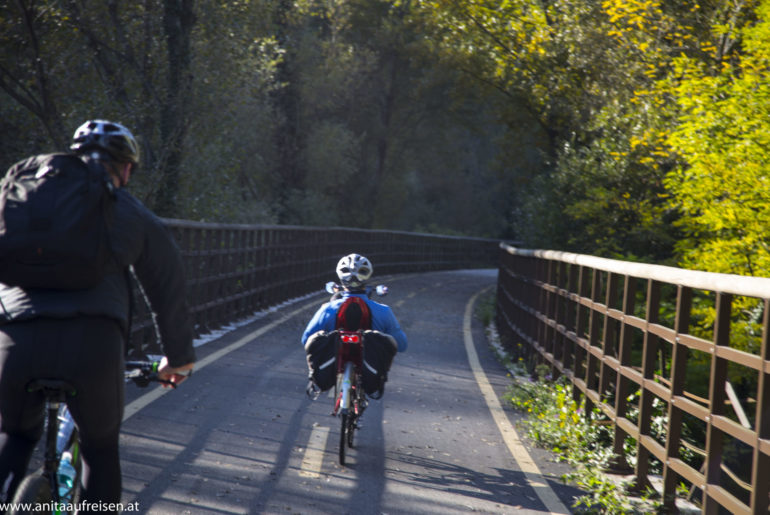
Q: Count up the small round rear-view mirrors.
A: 2